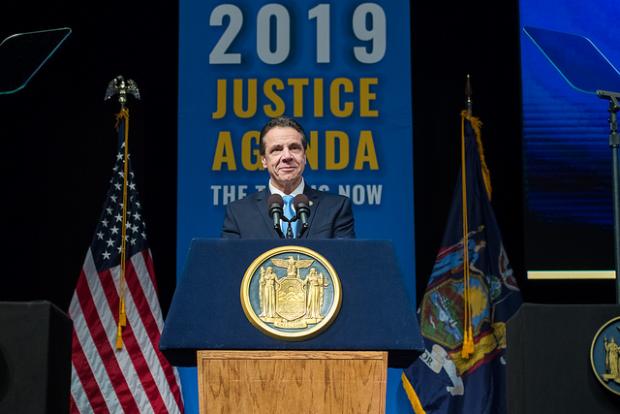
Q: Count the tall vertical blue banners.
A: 1